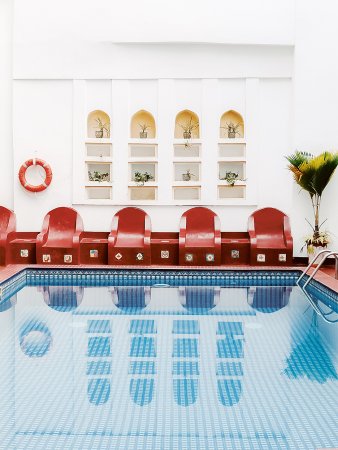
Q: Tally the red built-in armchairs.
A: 5